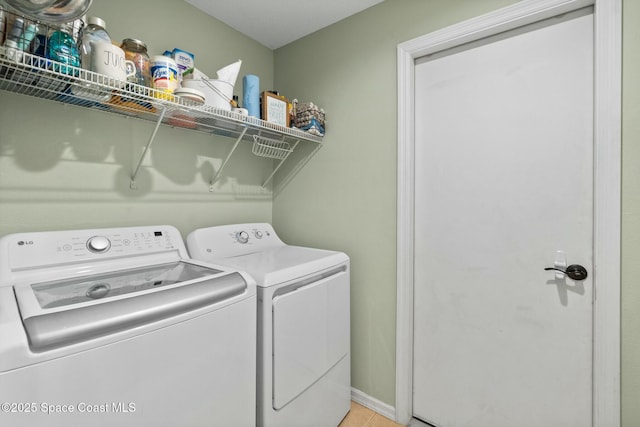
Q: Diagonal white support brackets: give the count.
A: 3